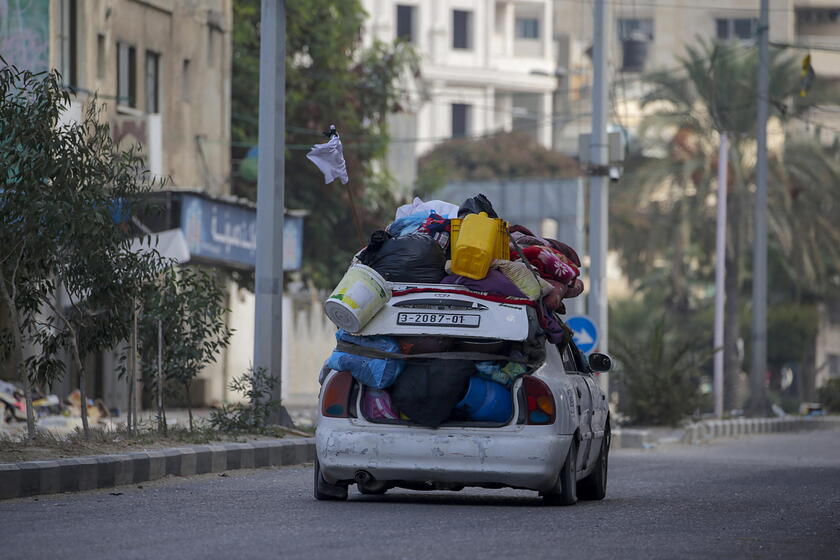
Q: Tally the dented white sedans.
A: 1